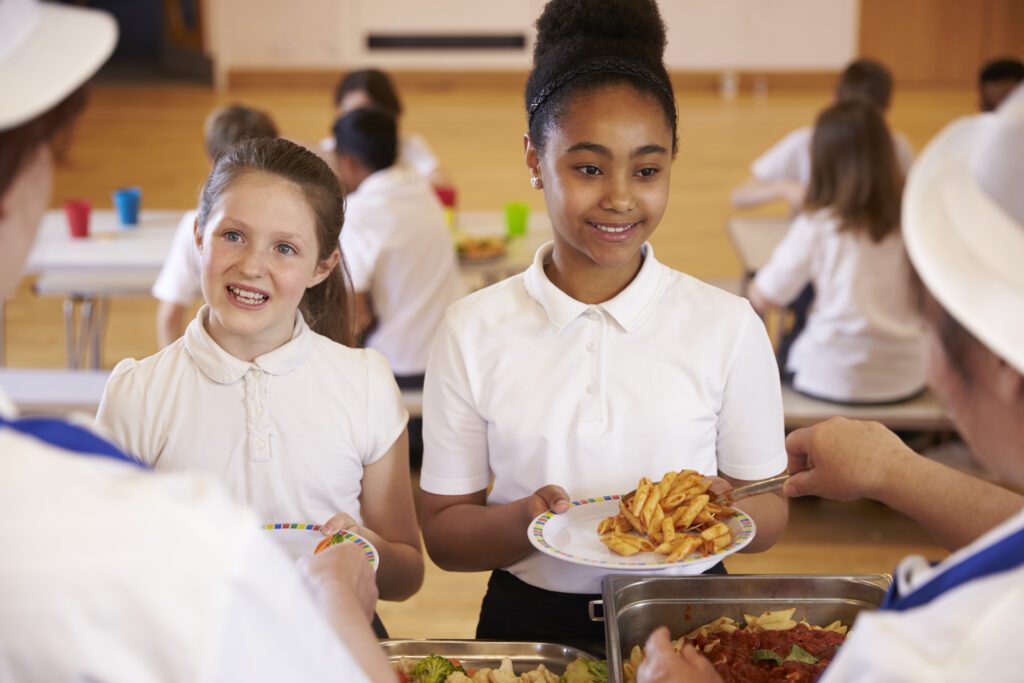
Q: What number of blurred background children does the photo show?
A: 6